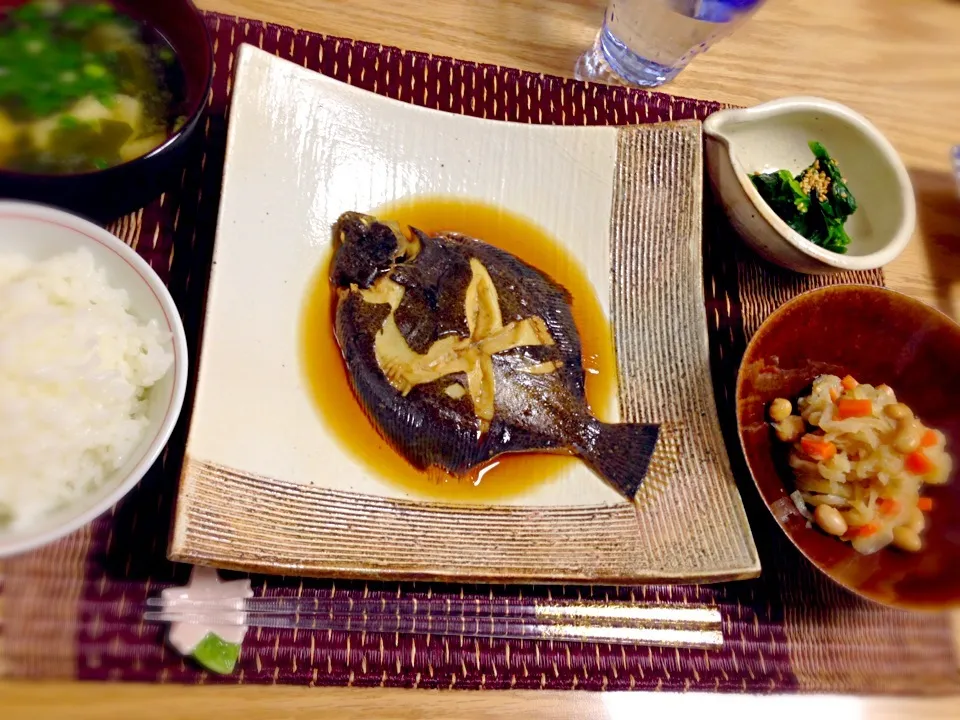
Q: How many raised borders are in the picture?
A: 2